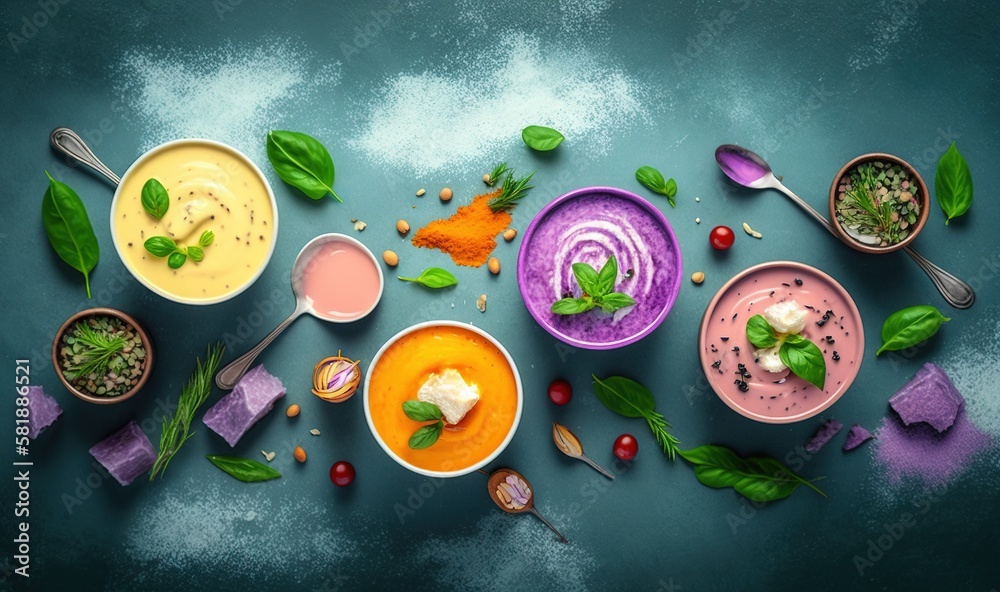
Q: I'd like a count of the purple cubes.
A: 4